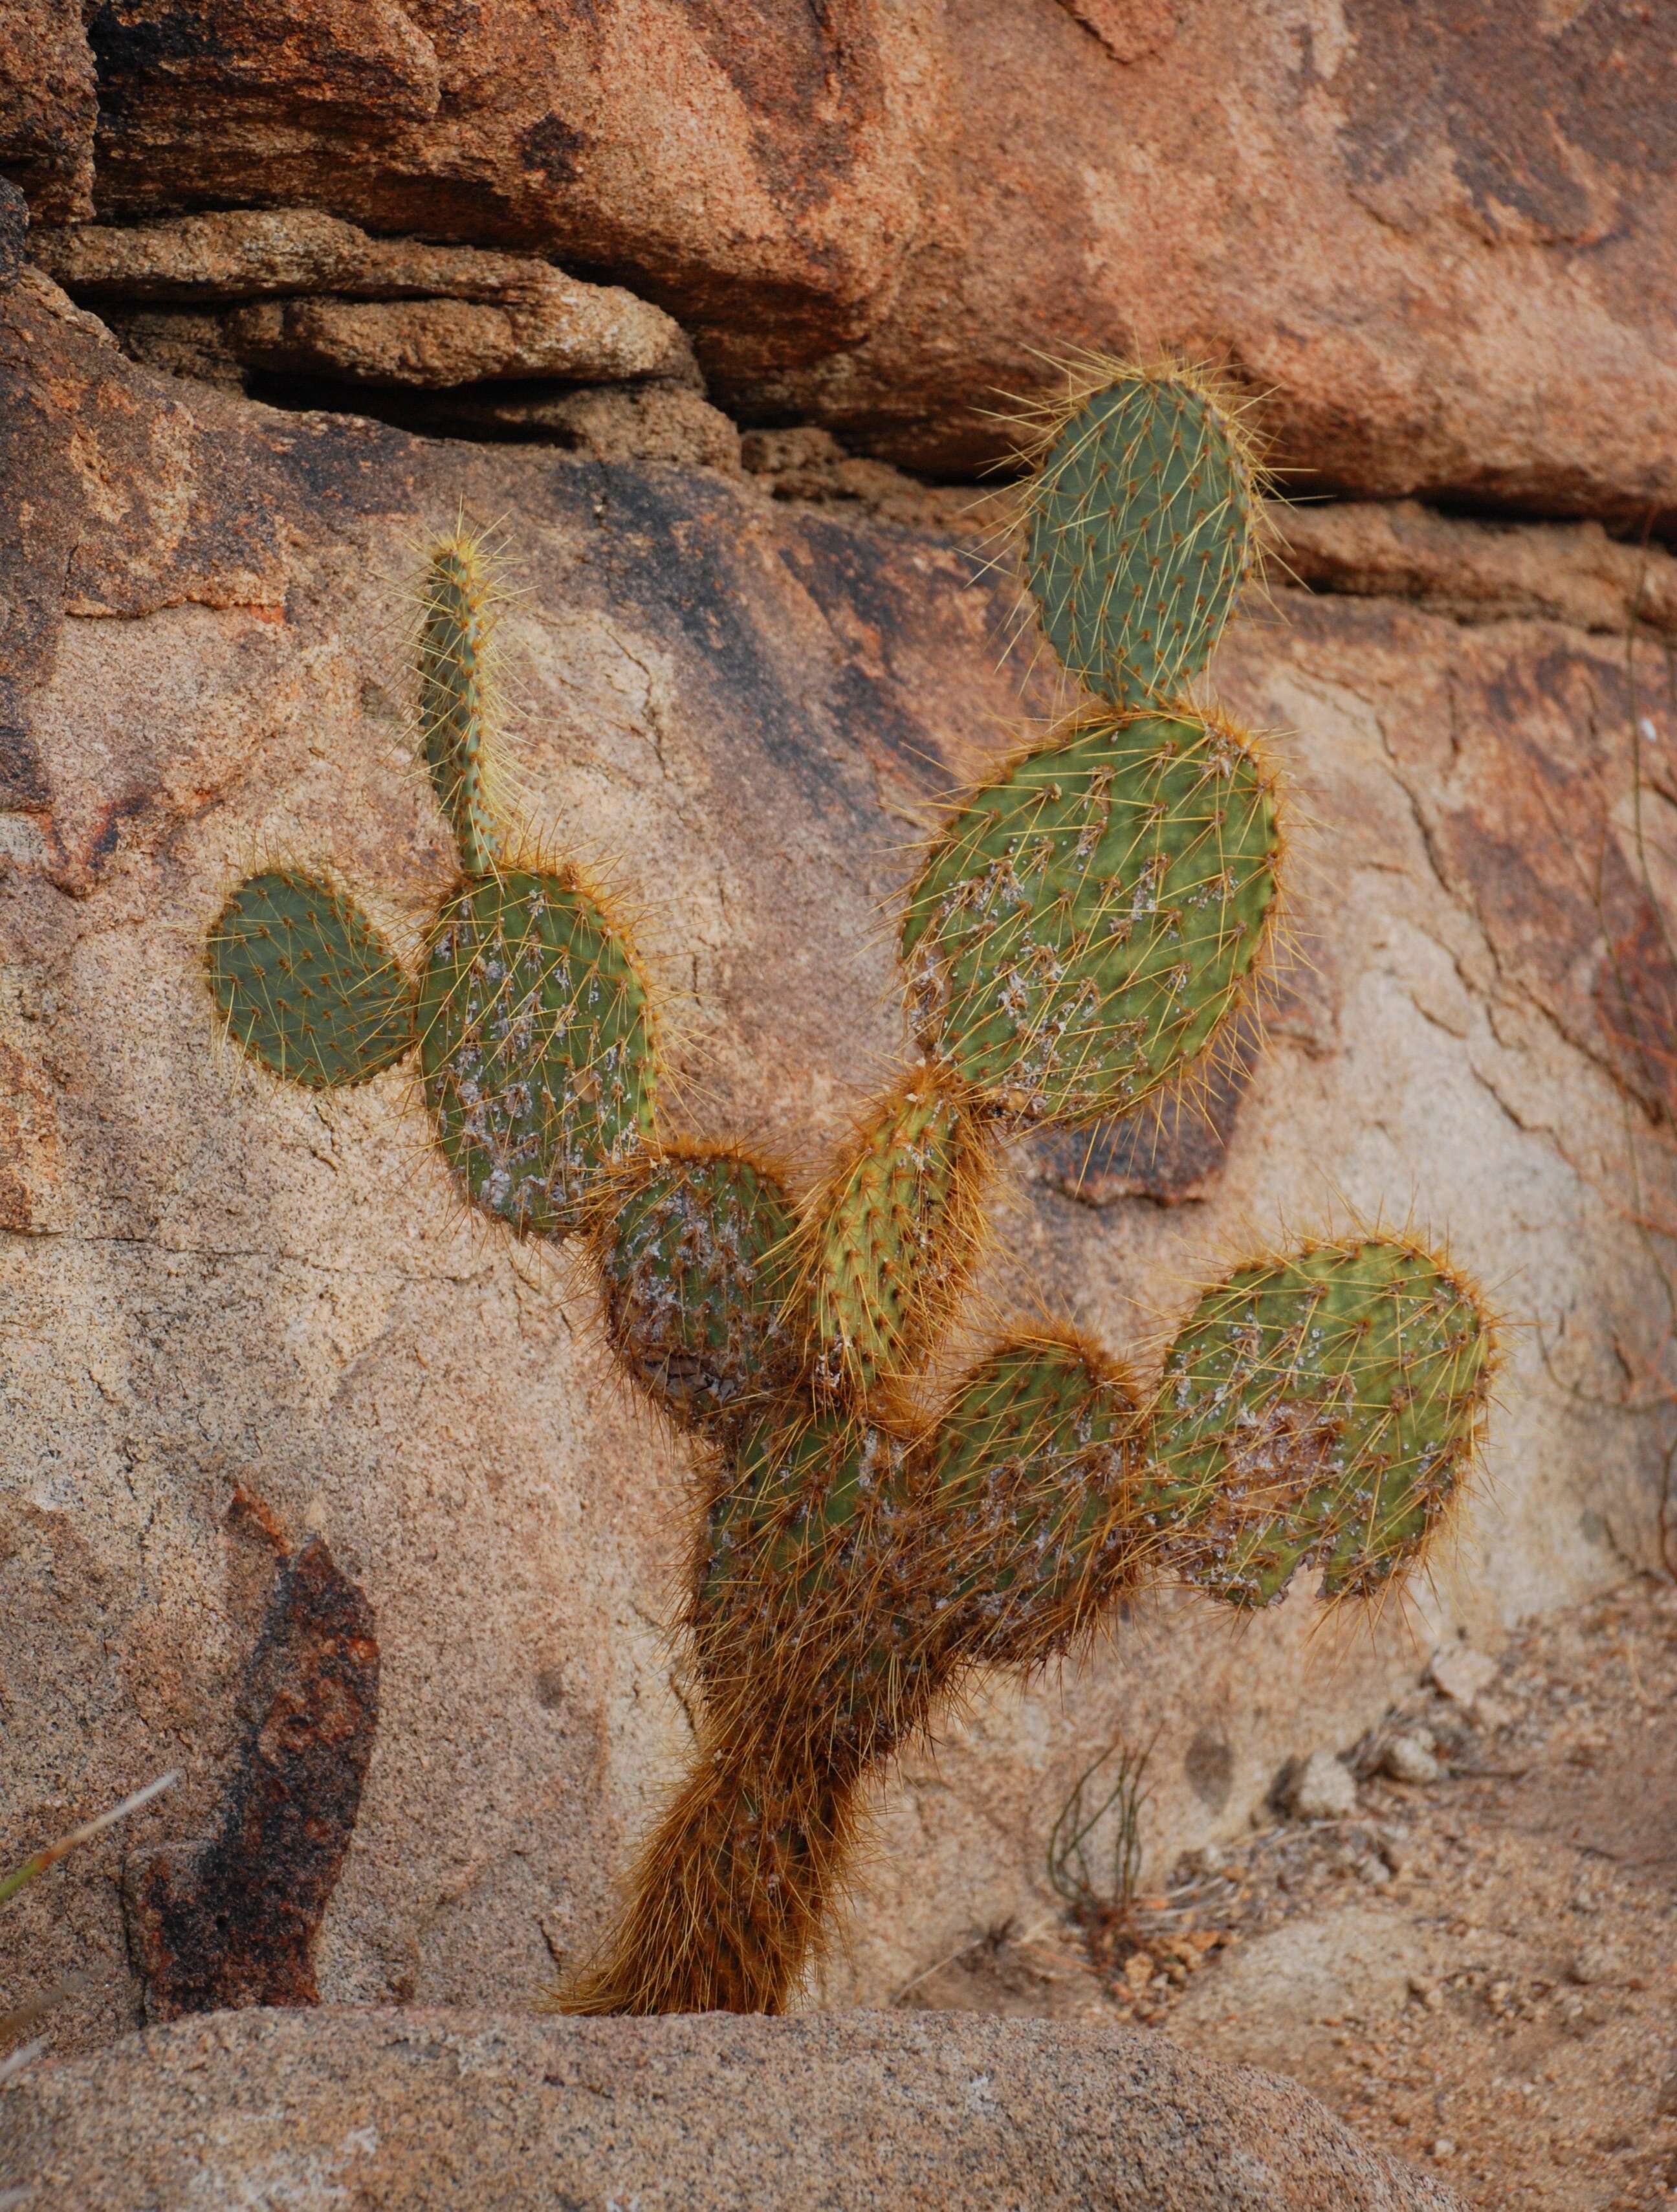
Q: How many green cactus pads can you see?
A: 10